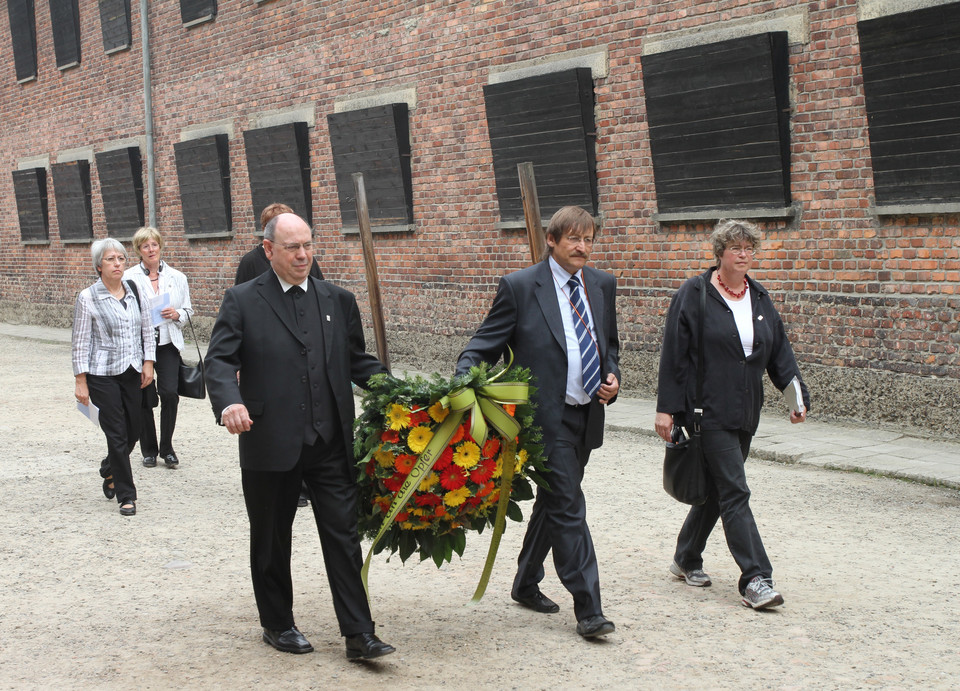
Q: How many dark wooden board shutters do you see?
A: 13